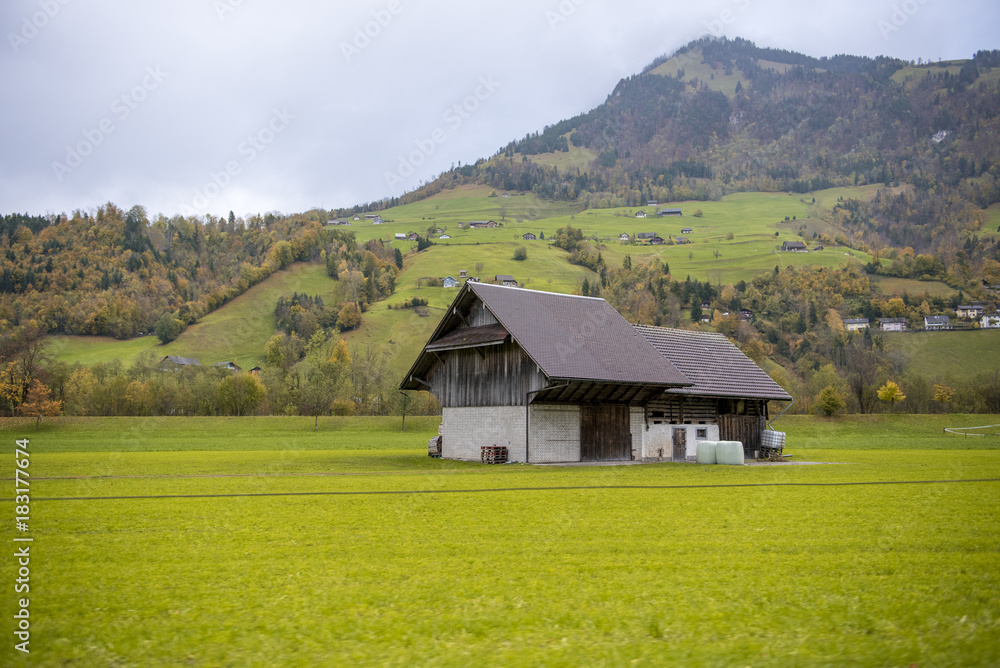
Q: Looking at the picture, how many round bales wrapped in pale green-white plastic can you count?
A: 2